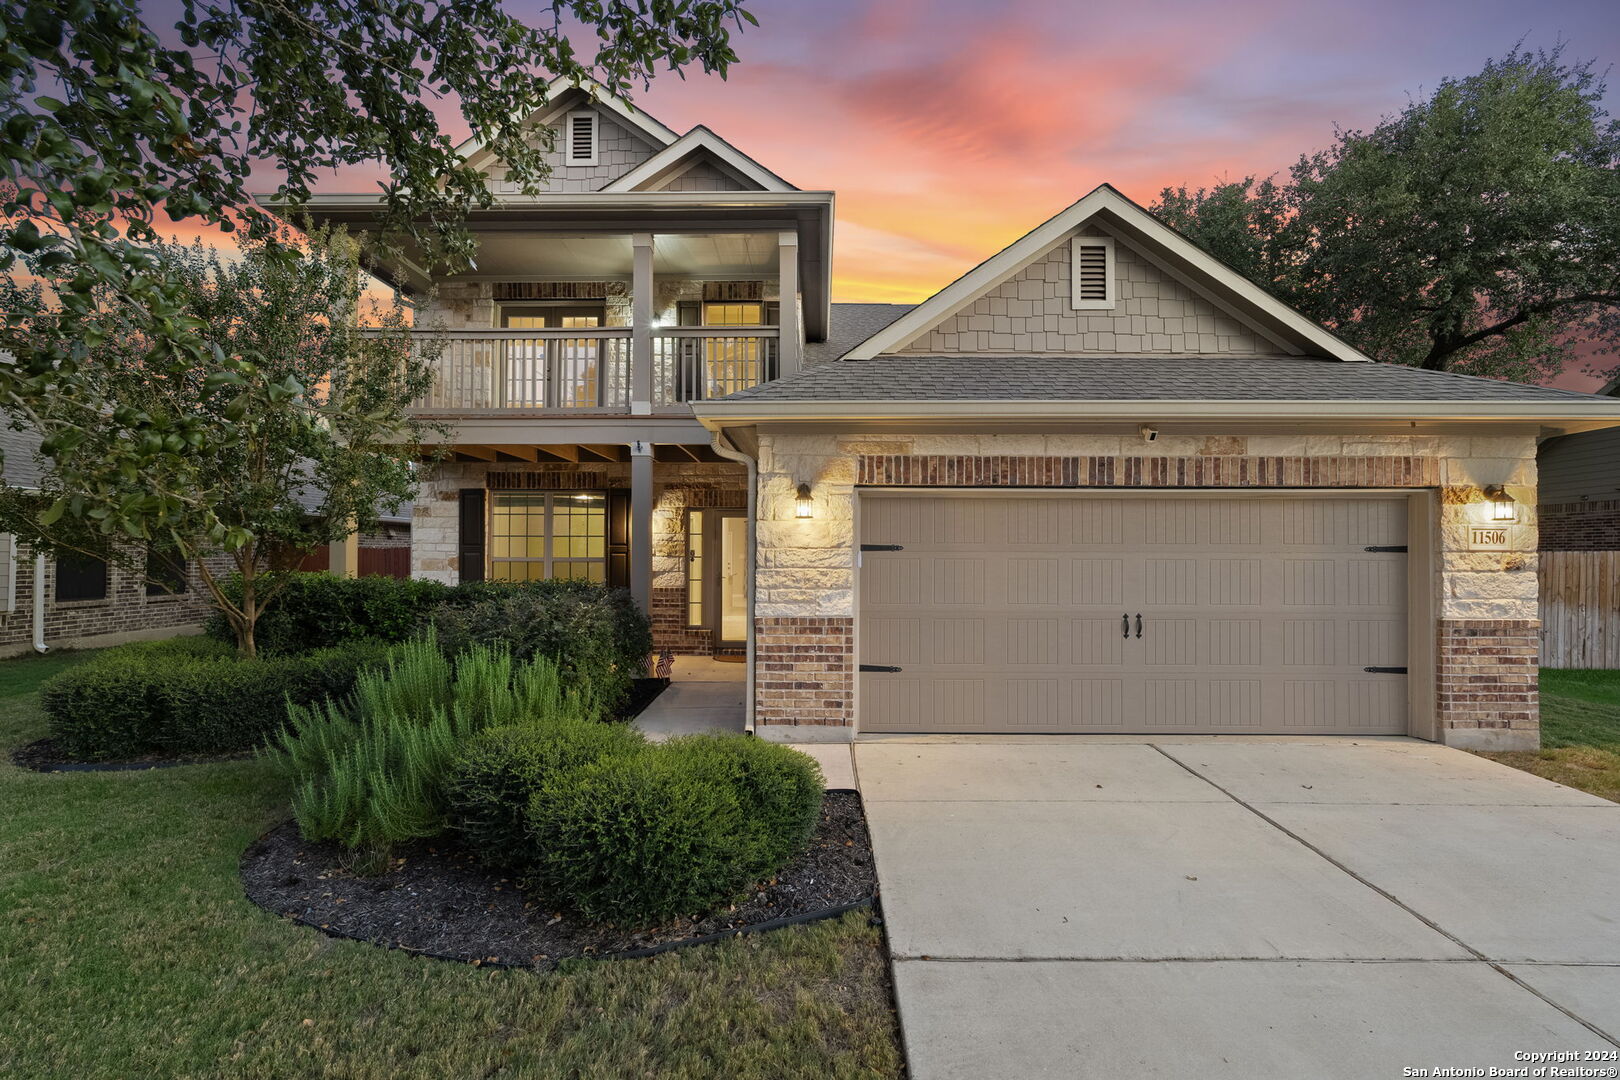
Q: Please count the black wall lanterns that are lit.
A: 2